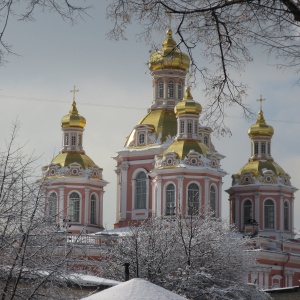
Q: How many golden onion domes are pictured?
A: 4